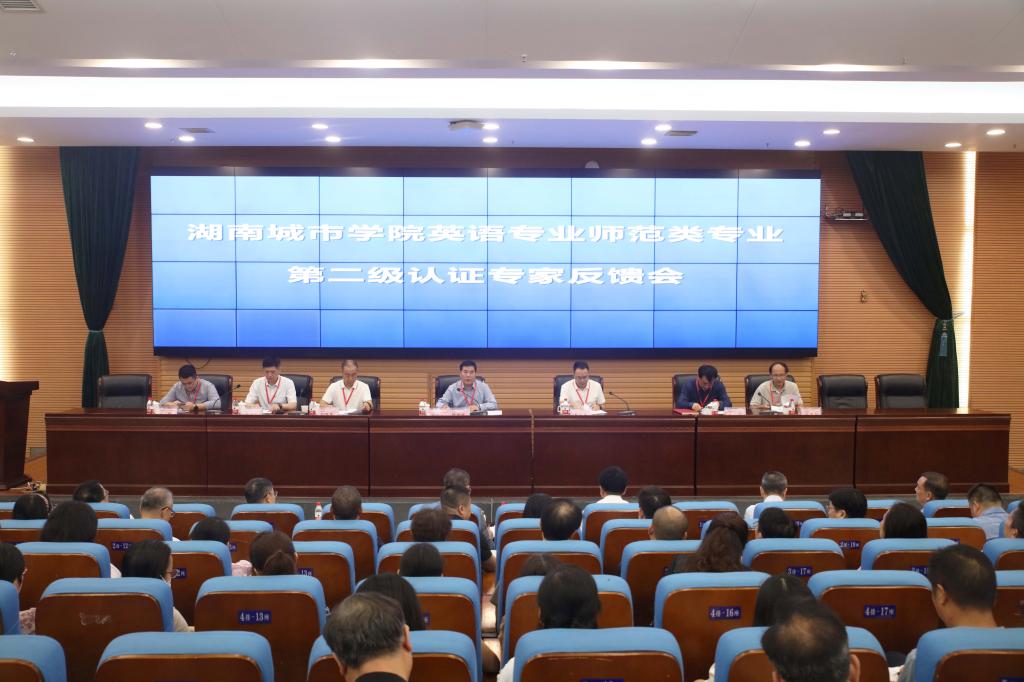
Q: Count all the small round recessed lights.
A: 13